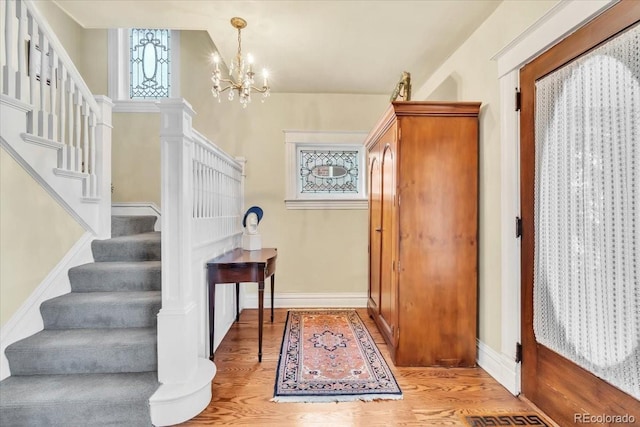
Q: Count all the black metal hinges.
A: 3